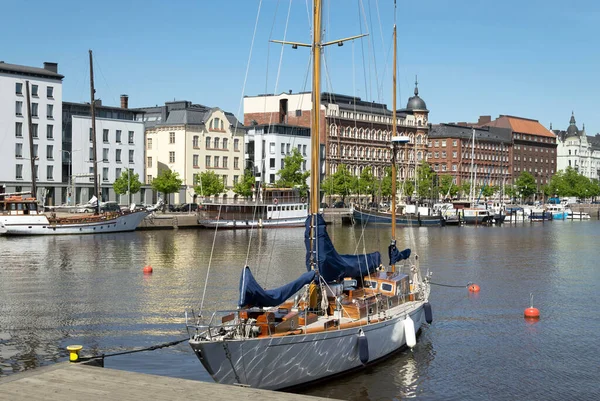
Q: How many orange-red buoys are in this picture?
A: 3